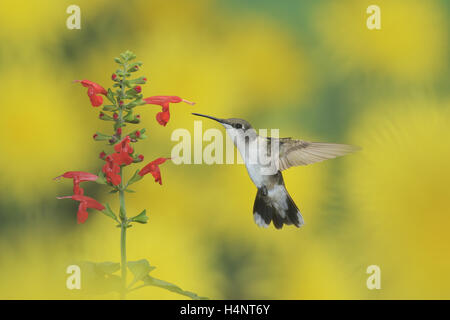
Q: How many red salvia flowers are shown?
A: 7